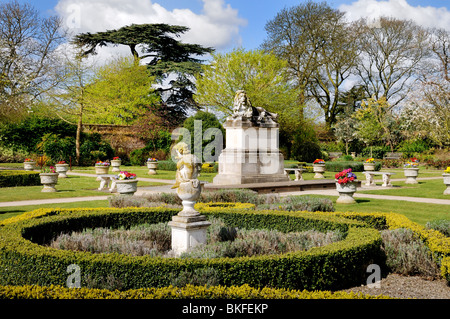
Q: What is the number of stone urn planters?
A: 12